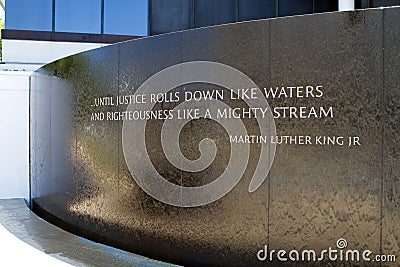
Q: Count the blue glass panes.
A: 3